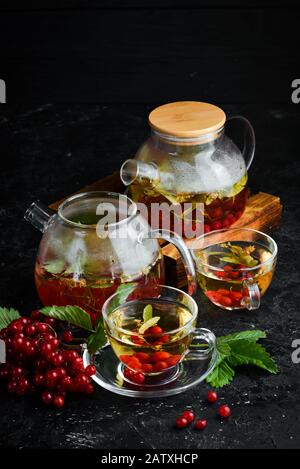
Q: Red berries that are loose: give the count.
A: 5